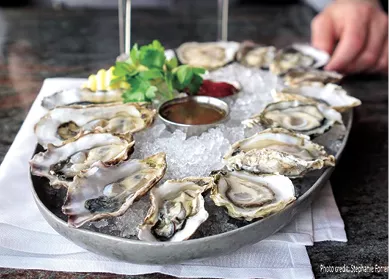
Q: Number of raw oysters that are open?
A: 13